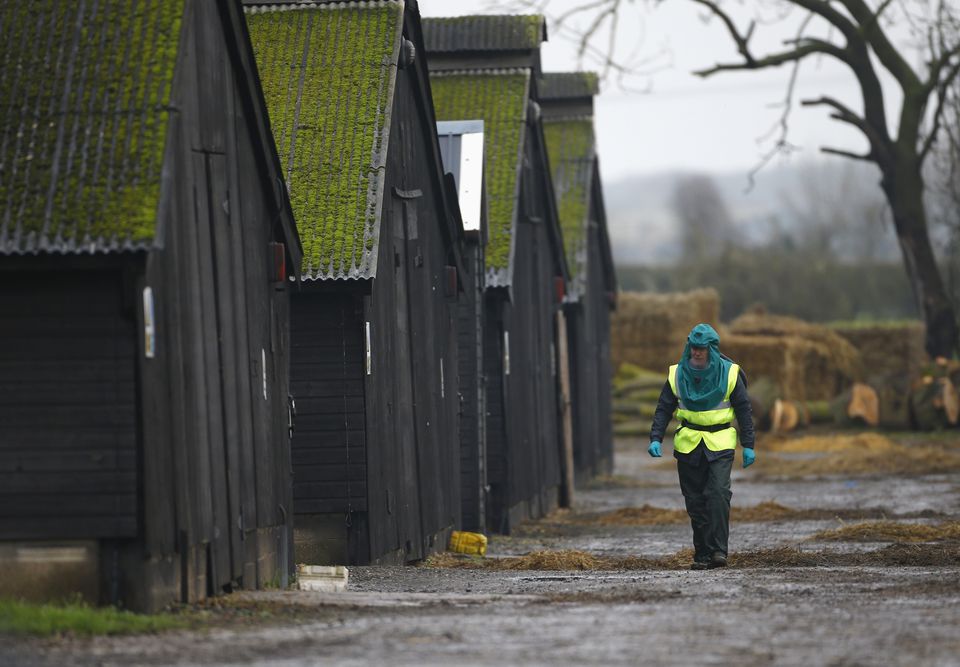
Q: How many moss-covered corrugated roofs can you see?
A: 4